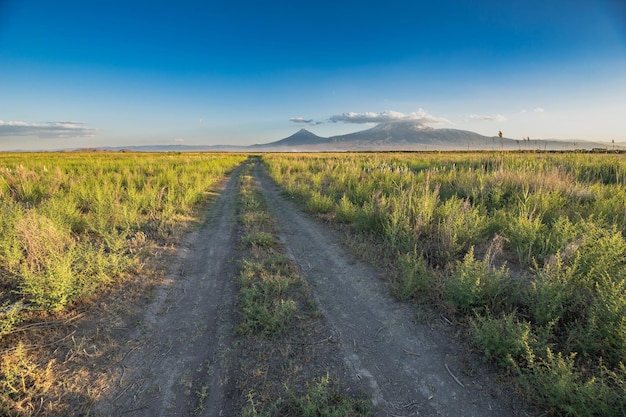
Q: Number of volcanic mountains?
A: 2